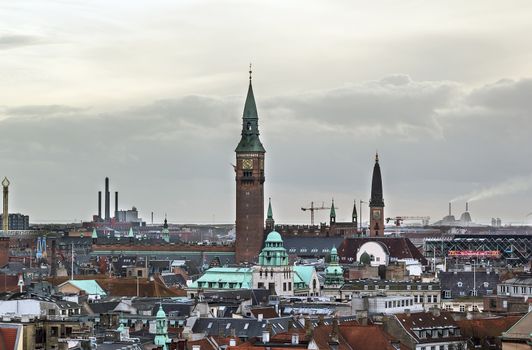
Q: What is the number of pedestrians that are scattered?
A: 0